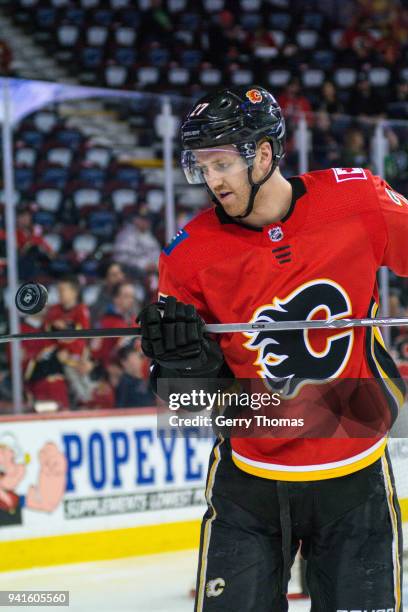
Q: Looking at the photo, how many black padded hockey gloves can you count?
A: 1